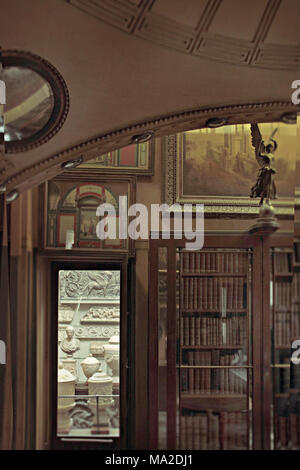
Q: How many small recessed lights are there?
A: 5